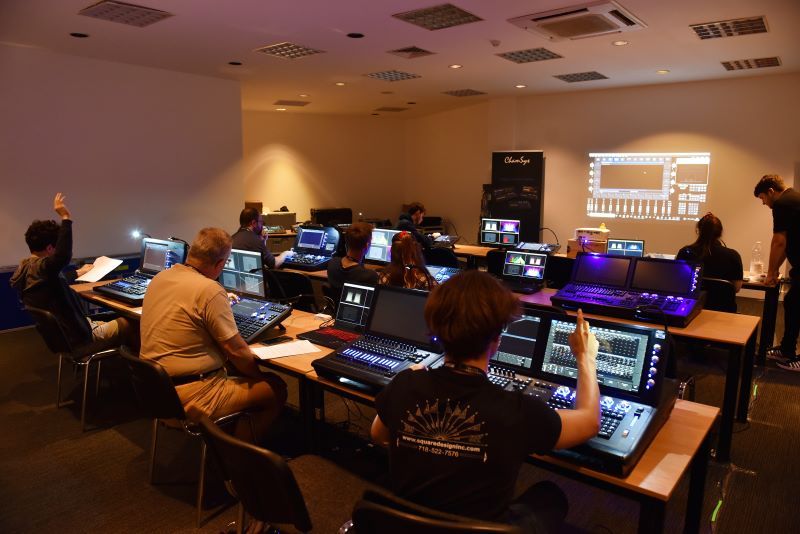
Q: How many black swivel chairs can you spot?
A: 0